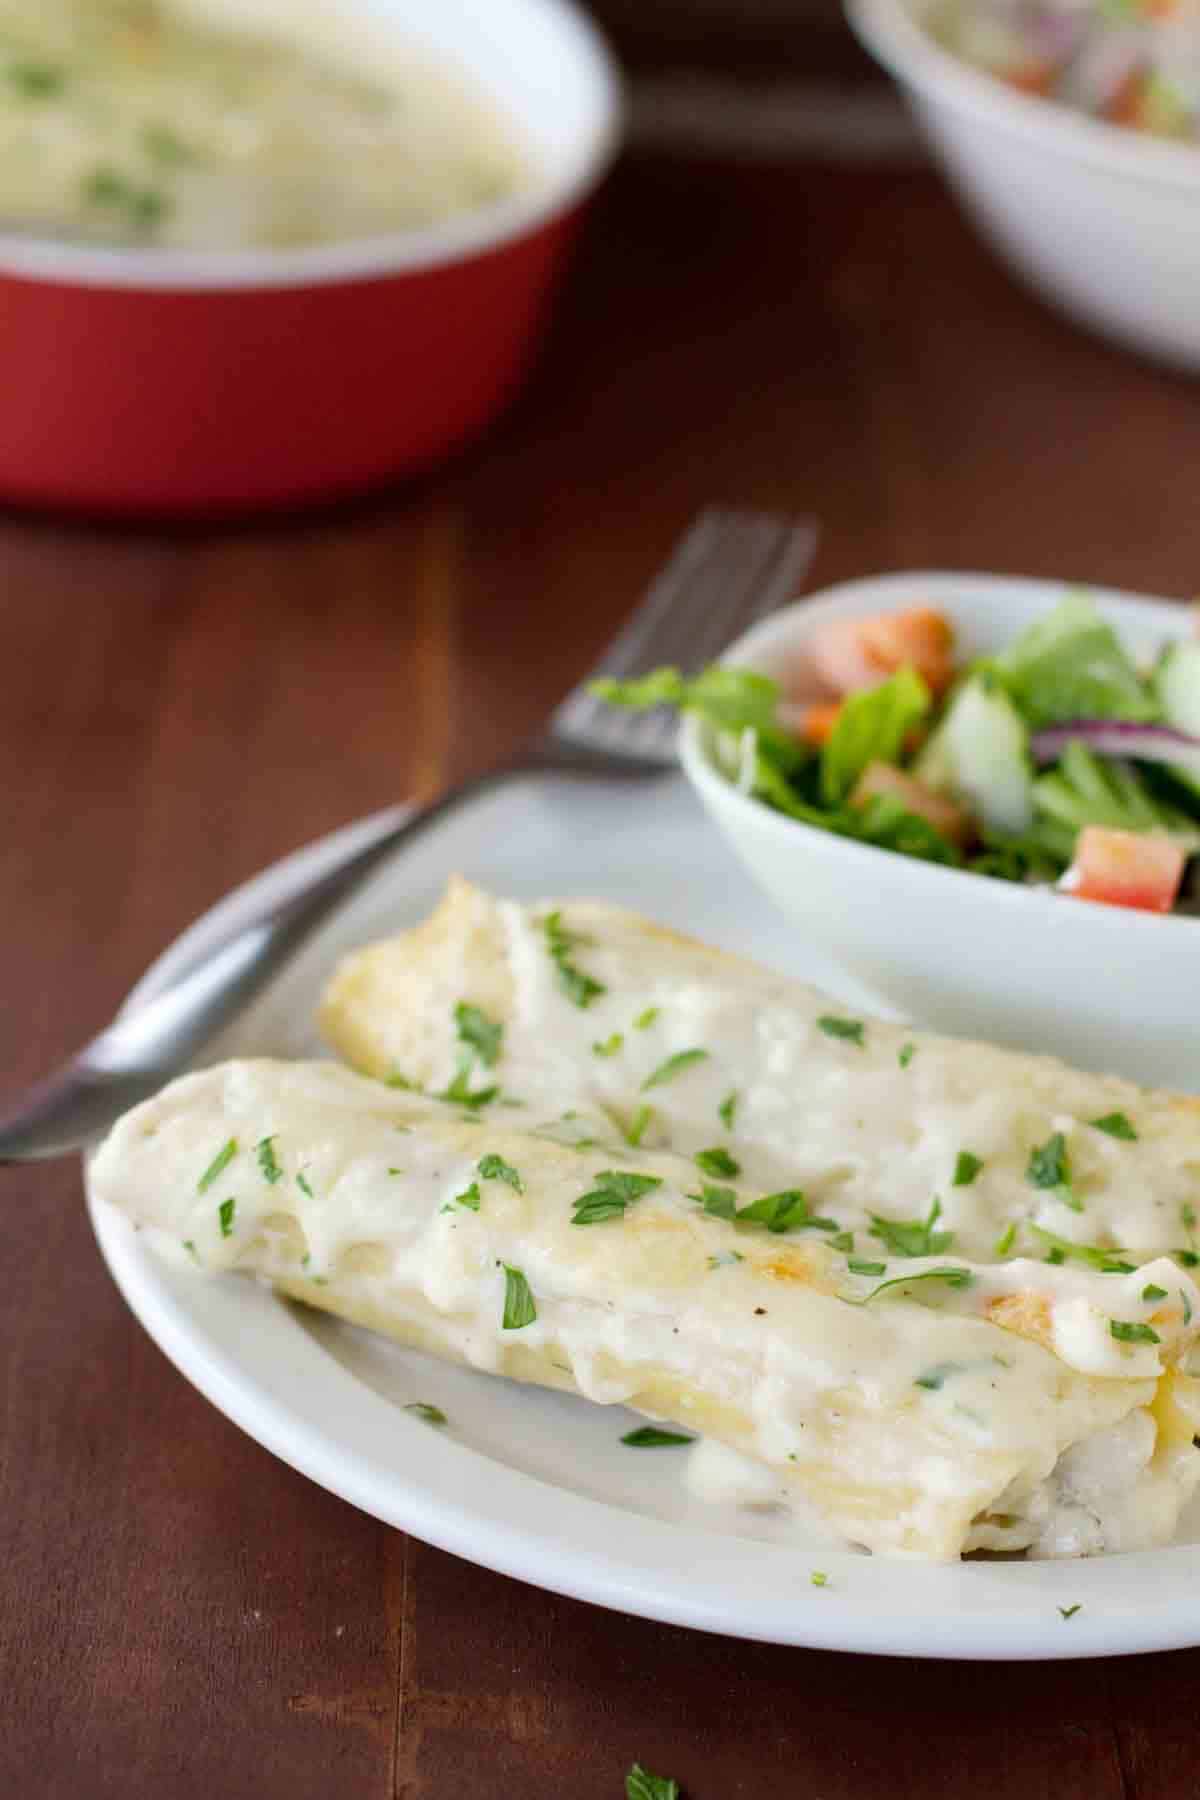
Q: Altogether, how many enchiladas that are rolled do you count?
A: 2